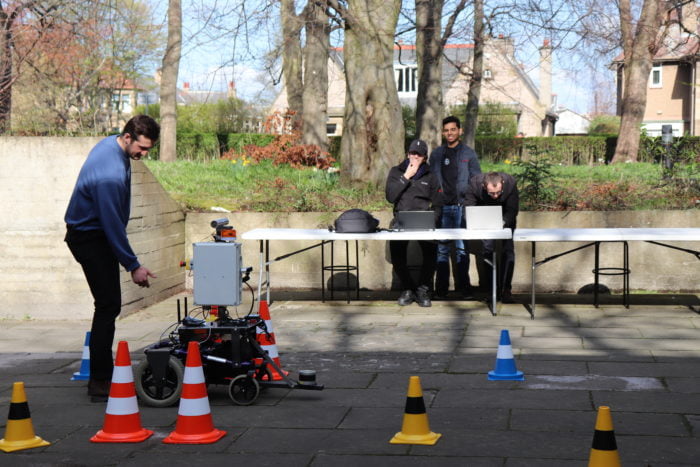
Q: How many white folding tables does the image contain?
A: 2